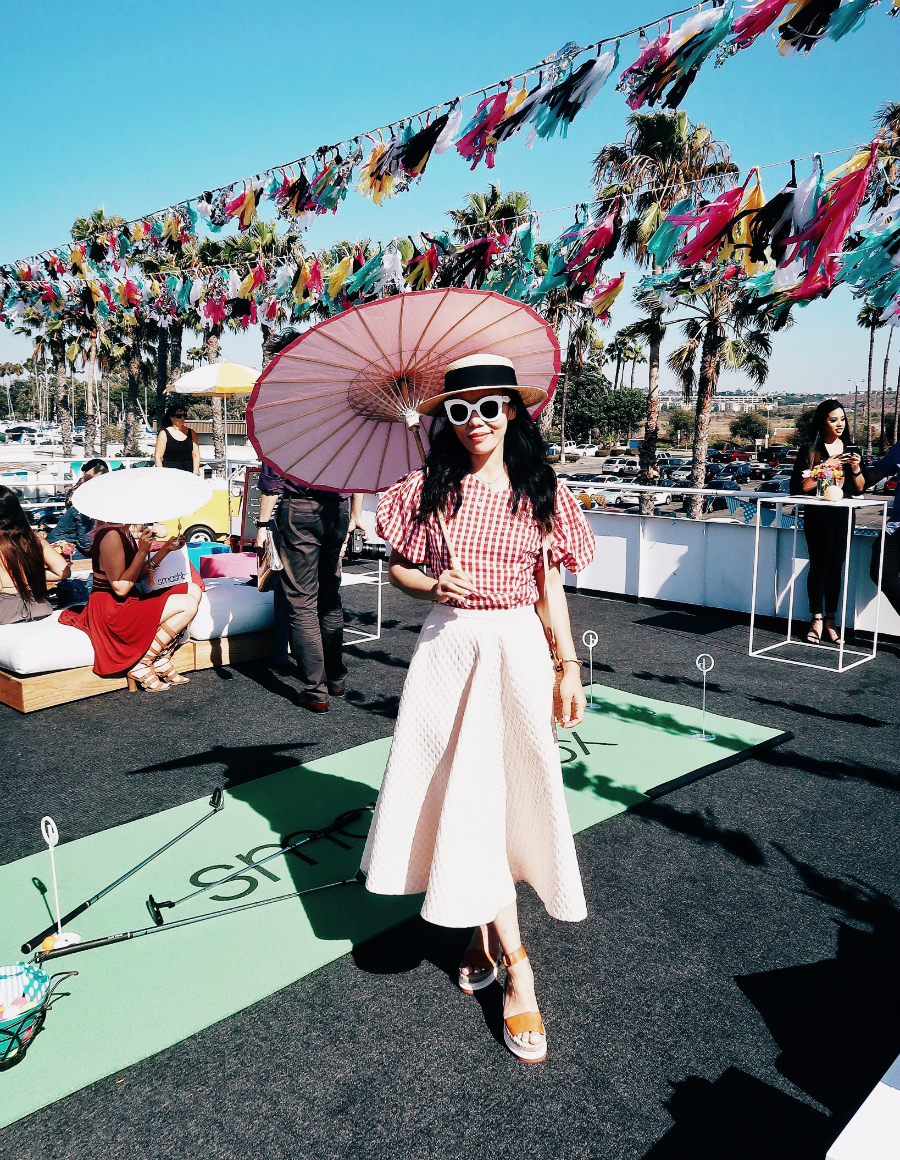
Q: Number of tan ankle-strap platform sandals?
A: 2